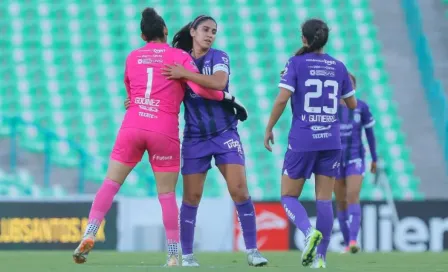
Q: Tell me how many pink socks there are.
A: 2